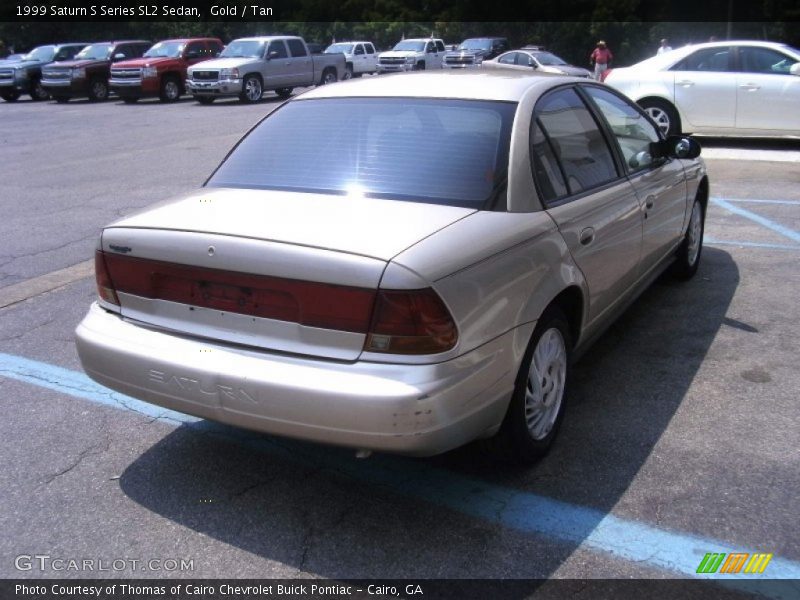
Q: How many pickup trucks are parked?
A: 7